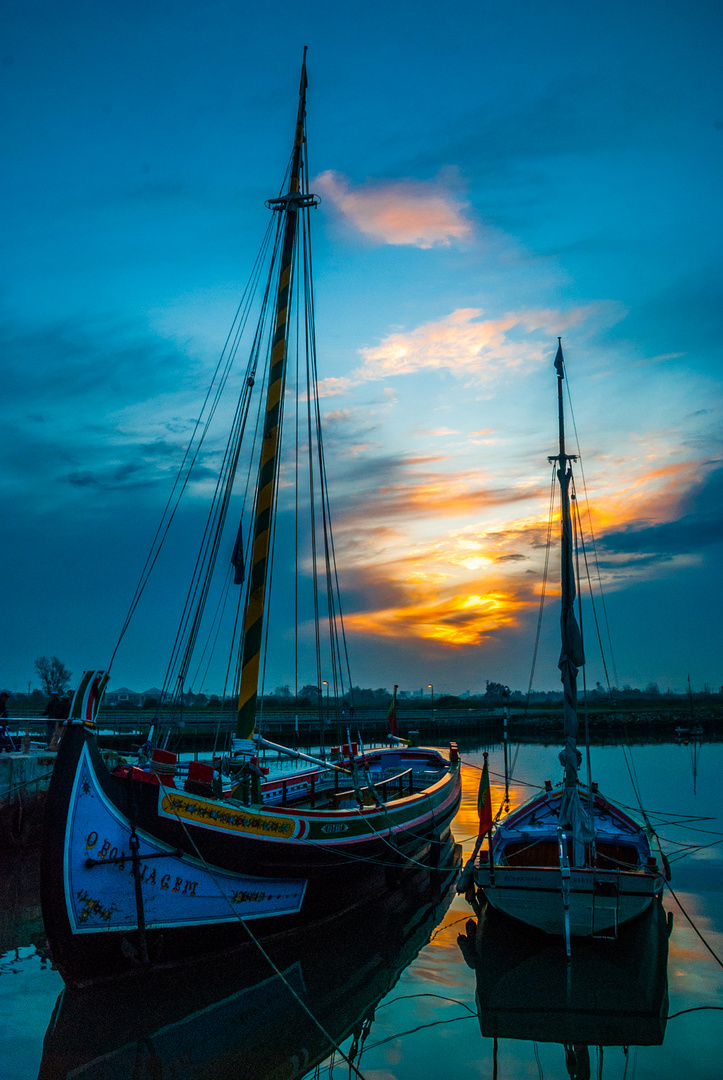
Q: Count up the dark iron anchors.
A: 1